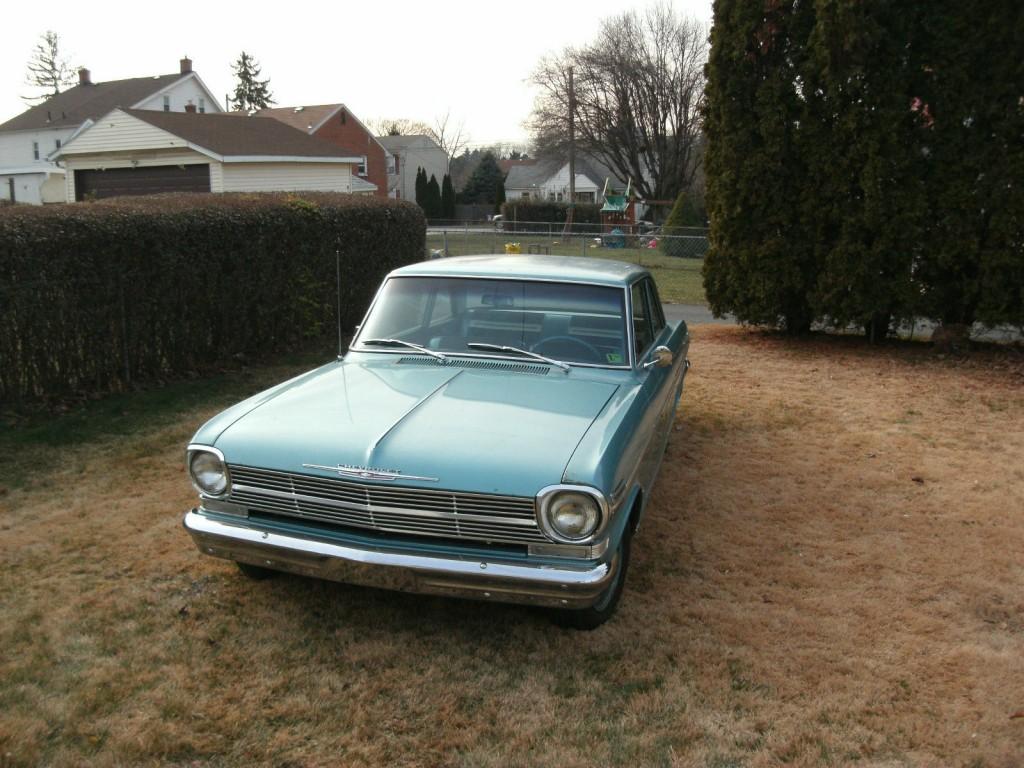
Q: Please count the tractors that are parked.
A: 0